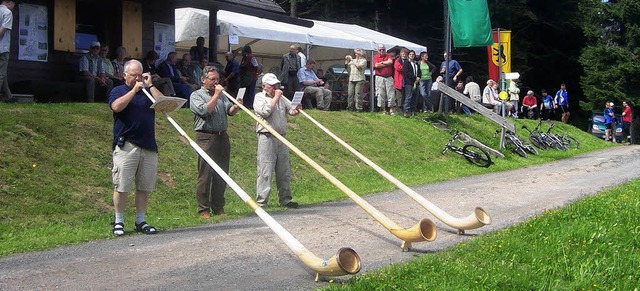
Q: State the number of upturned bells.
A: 3